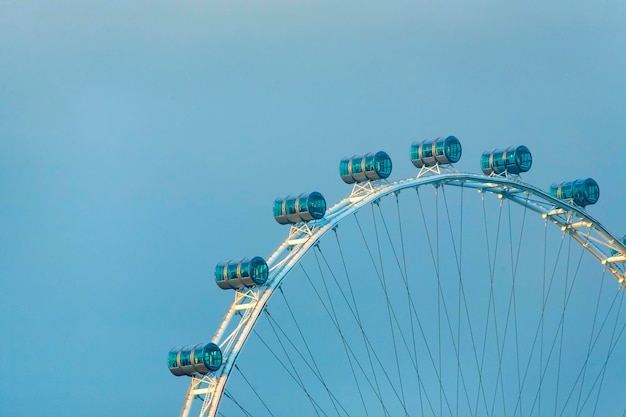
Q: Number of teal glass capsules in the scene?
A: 7